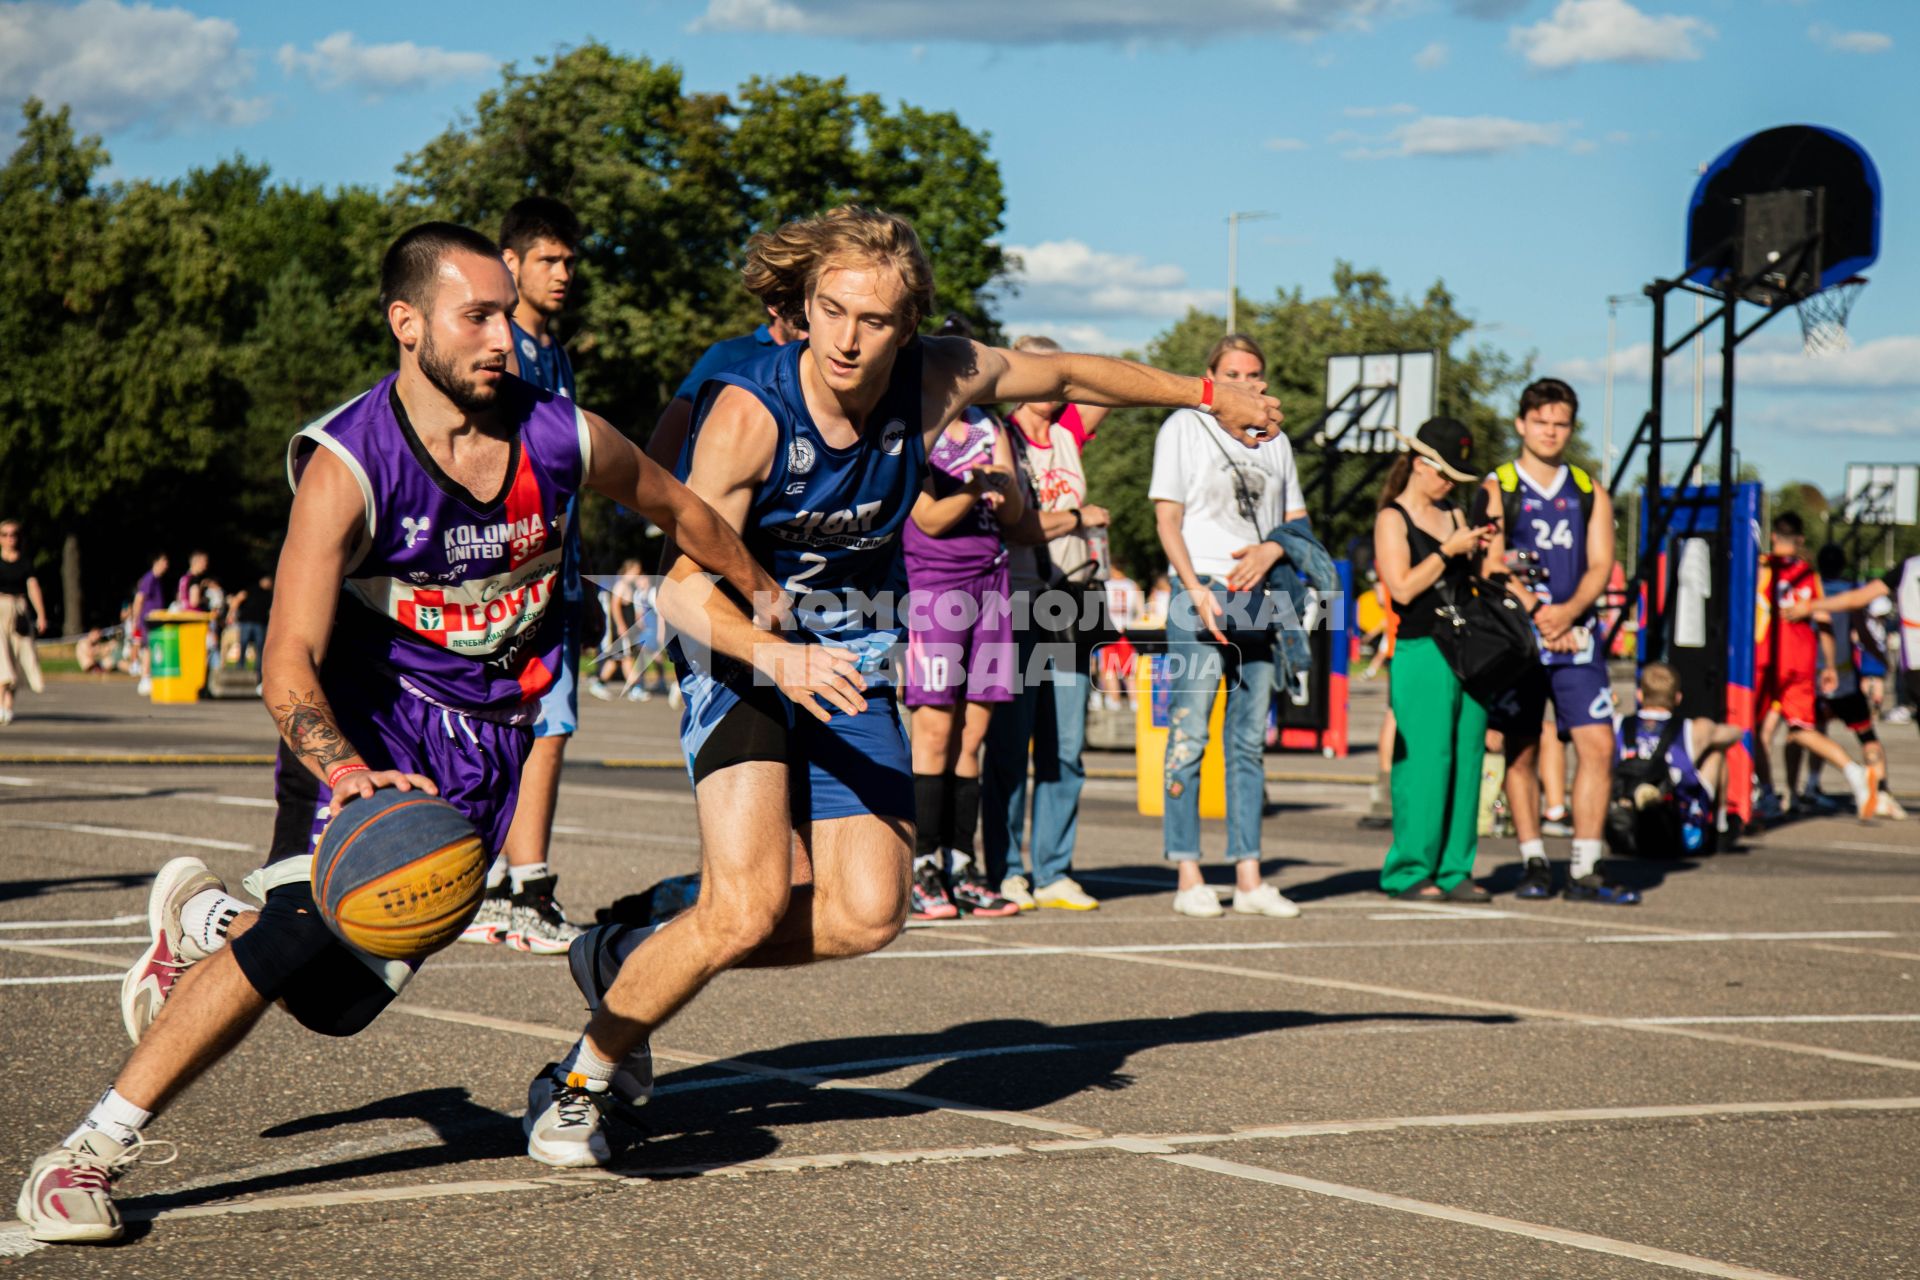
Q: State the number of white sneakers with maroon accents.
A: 2